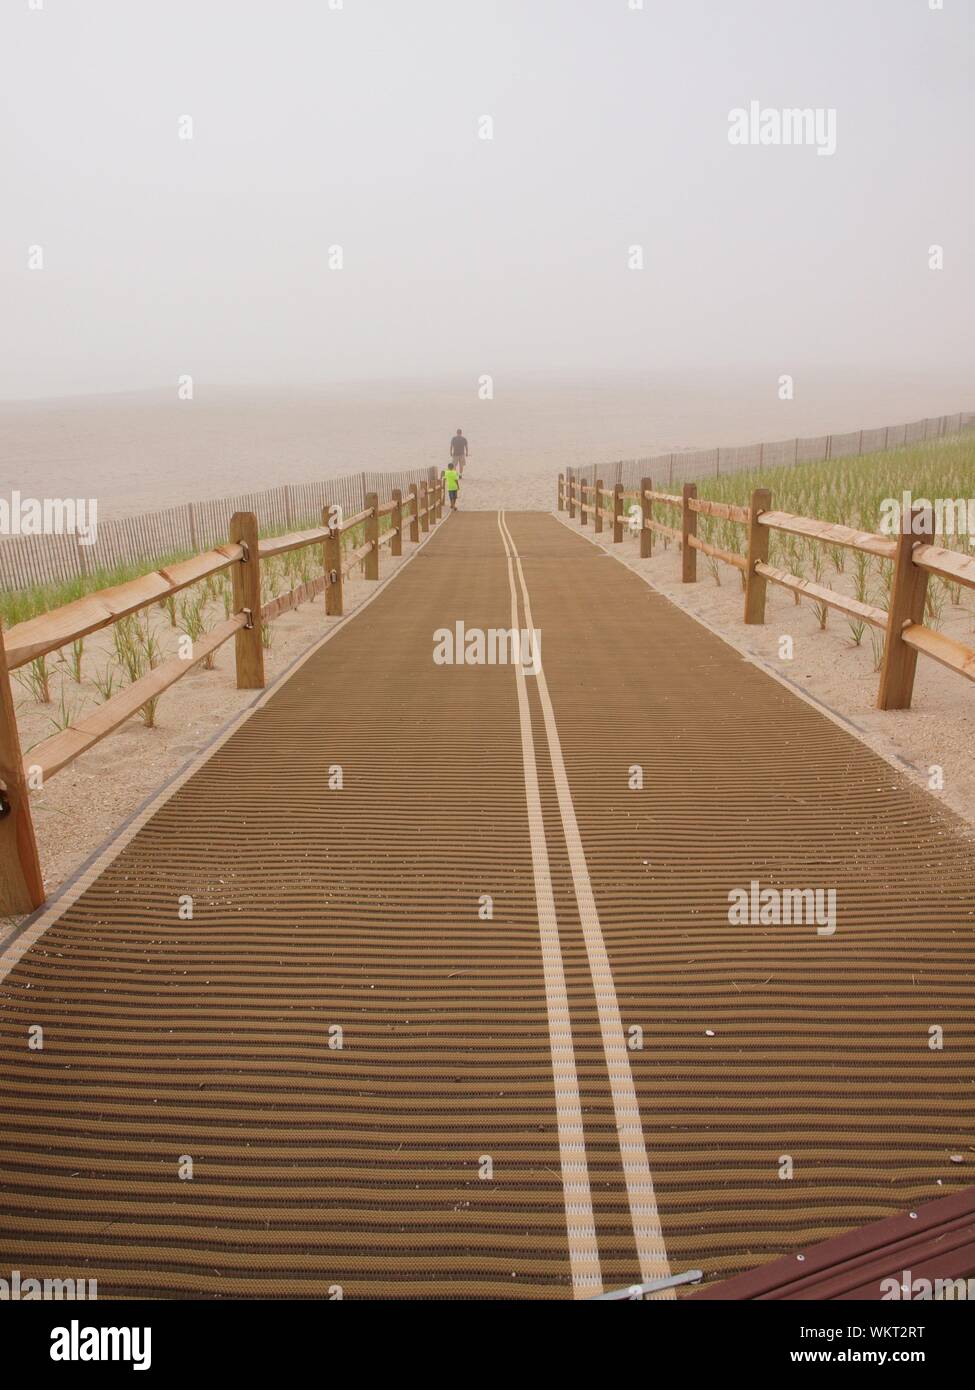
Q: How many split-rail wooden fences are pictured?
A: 2